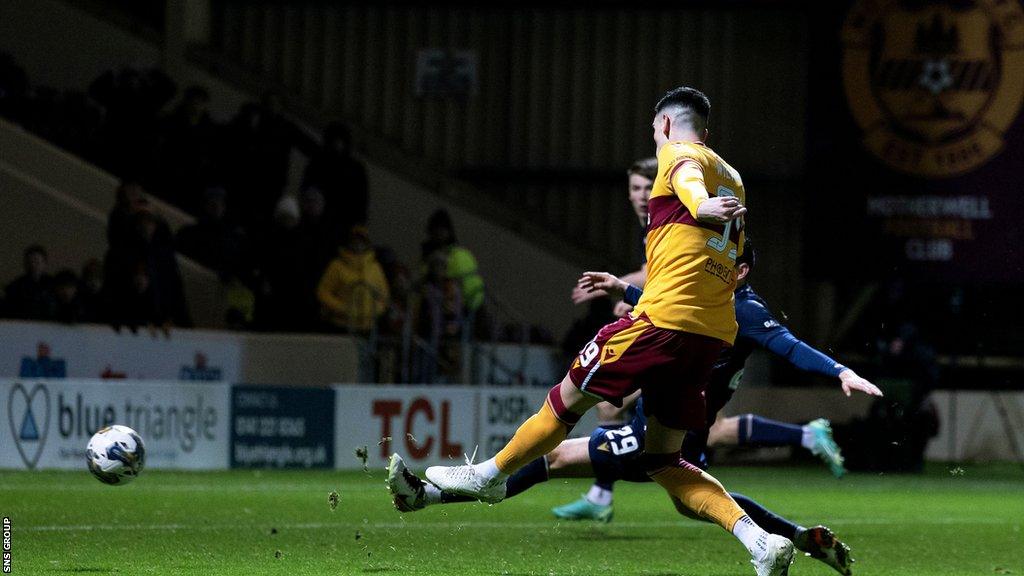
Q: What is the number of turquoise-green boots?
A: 2